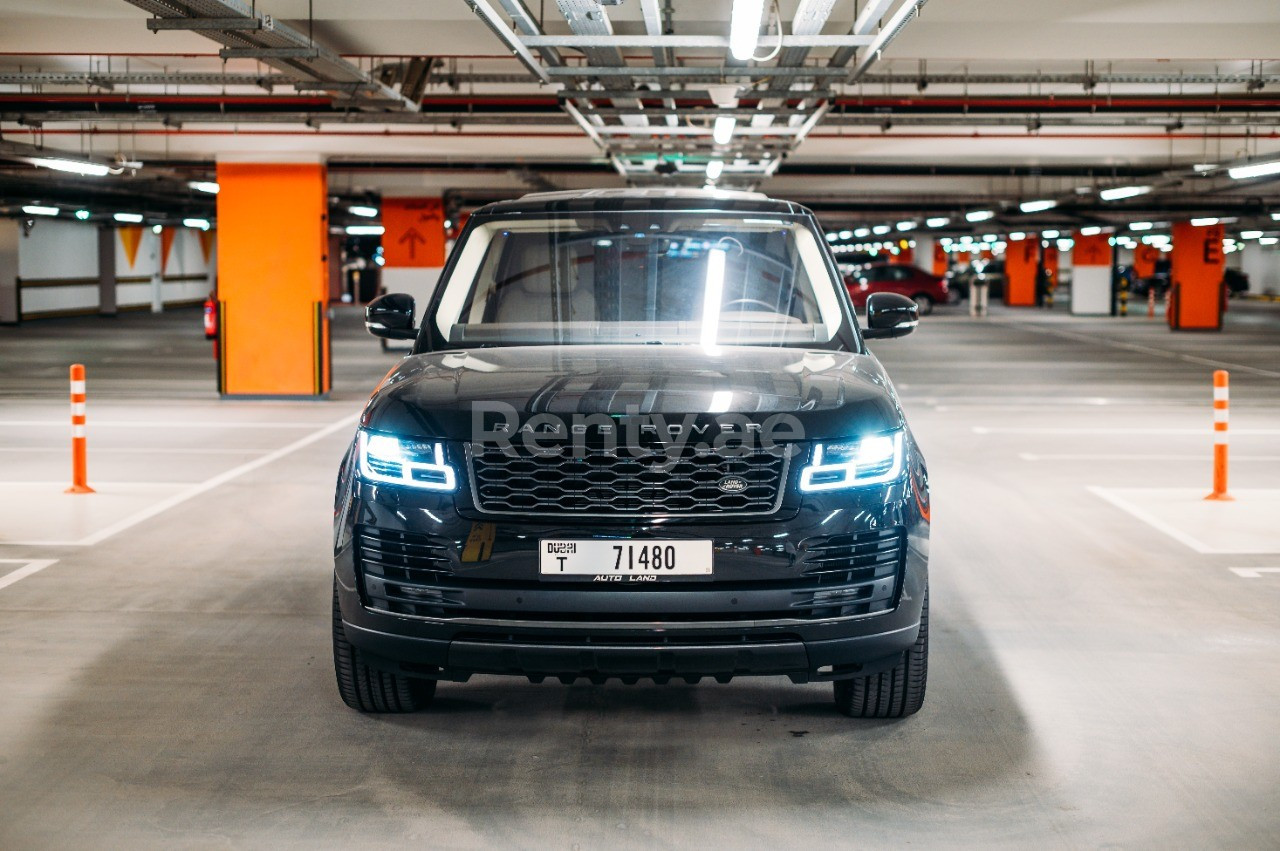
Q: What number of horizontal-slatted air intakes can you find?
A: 2